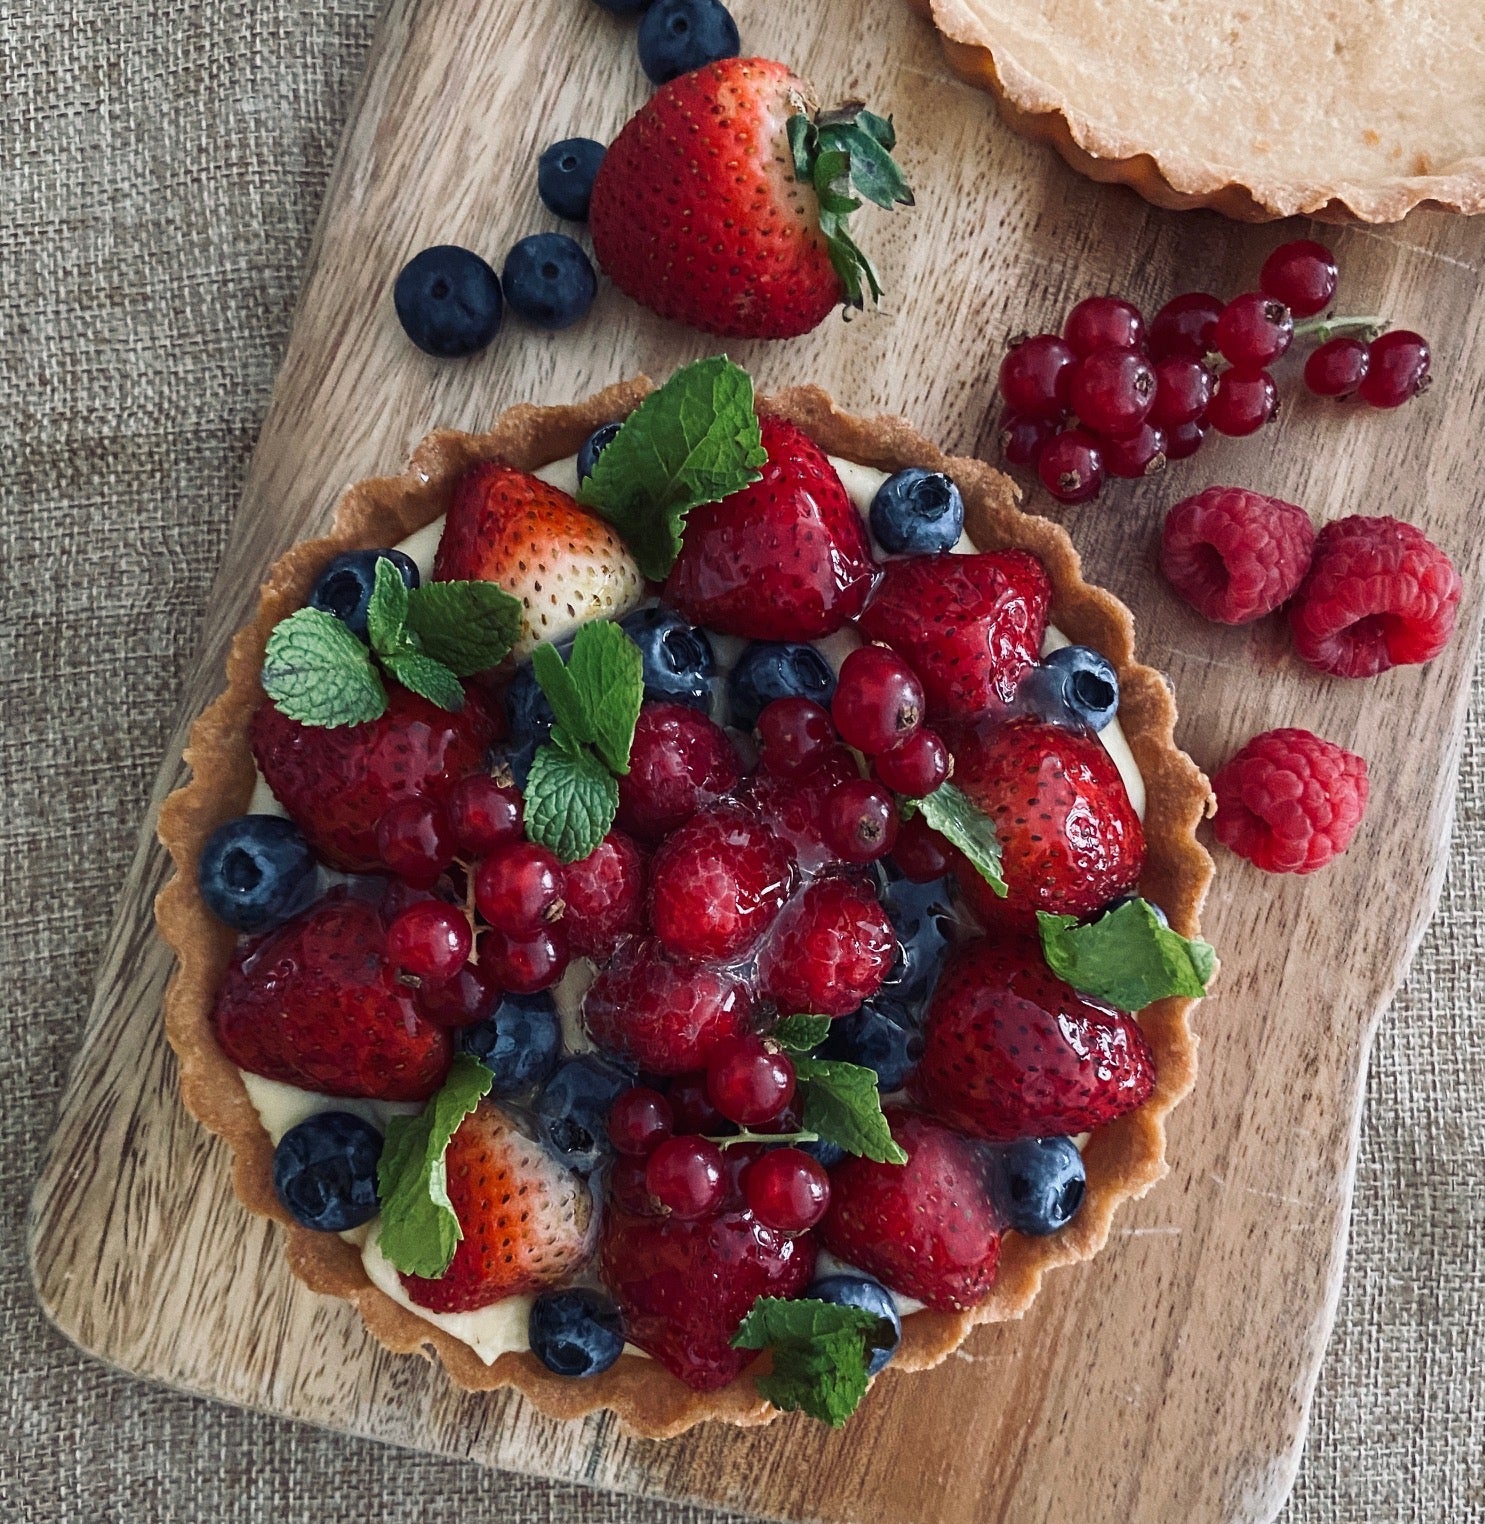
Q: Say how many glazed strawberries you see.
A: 10